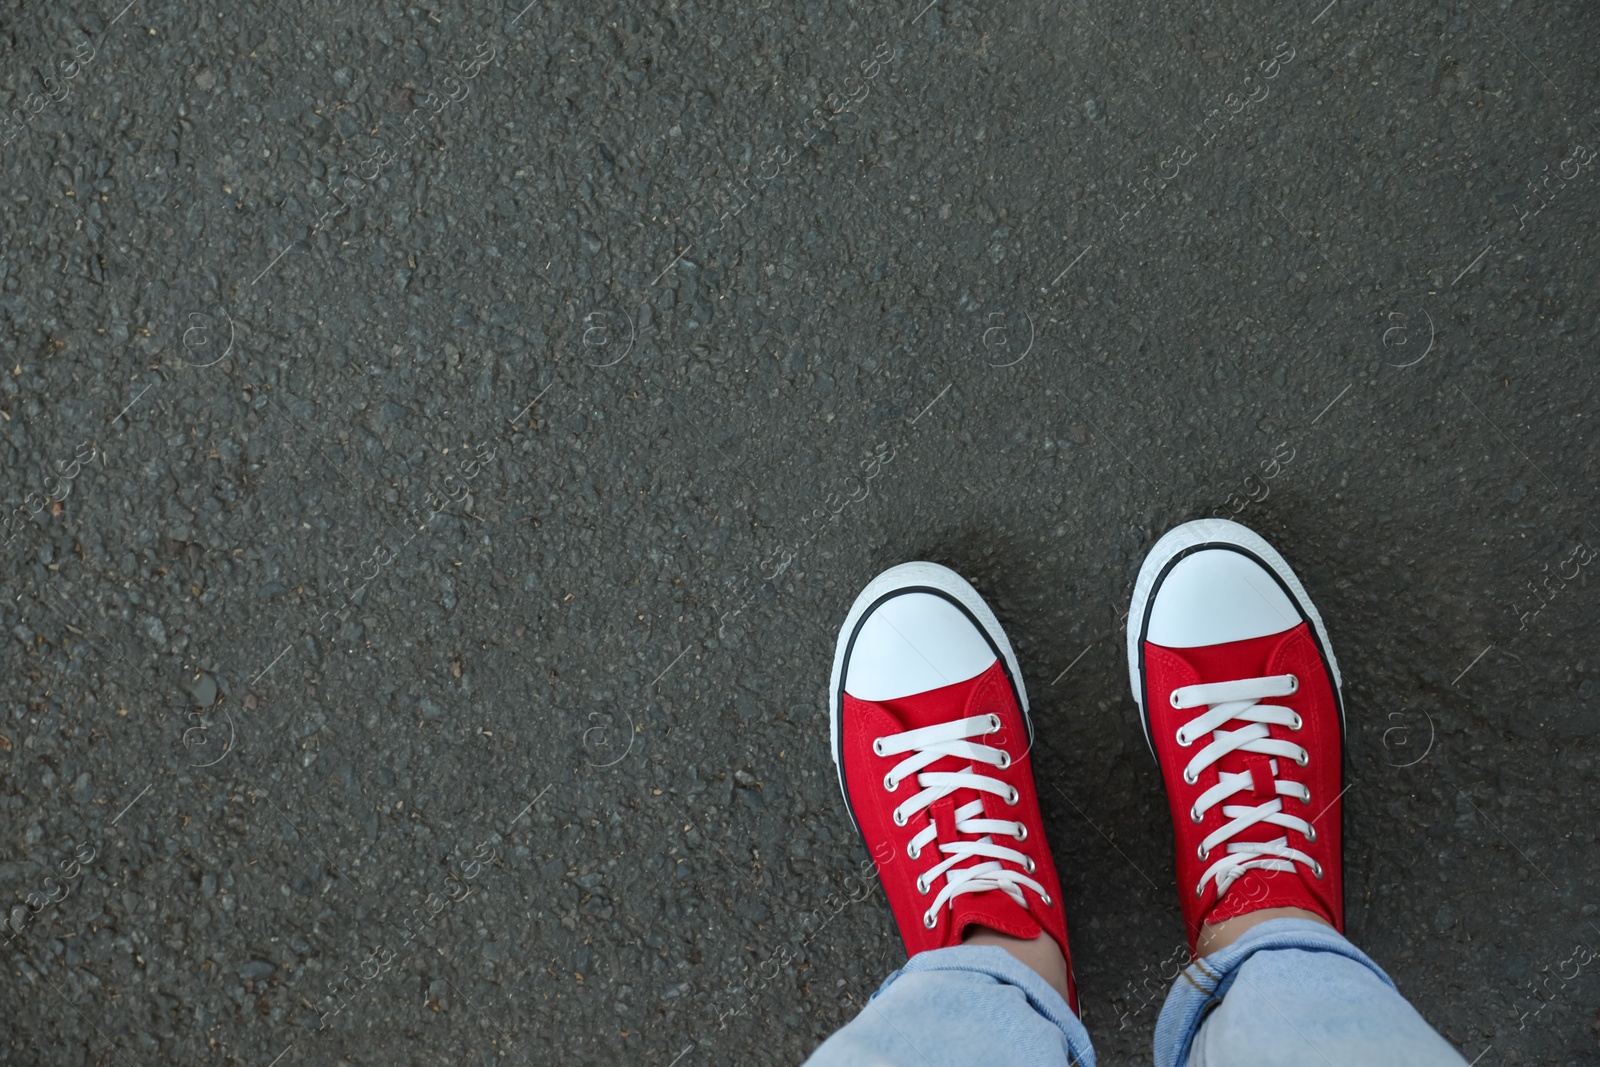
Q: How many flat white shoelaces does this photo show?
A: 2